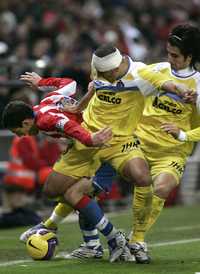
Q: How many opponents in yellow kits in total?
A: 2